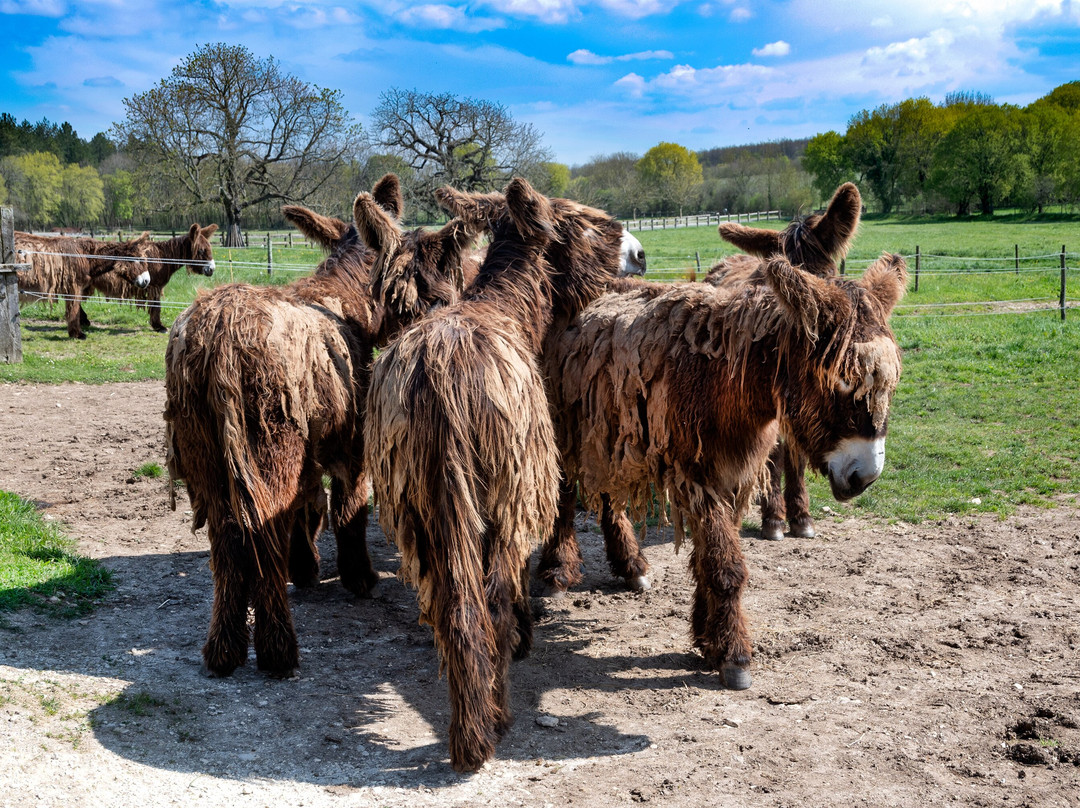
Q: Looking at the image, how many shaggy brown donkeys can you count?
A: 7